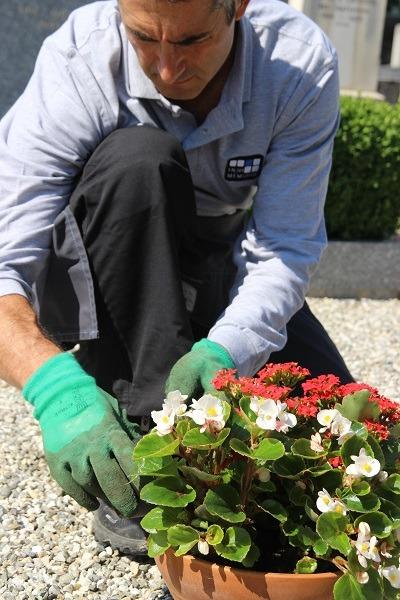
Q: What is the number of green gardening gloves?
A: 2